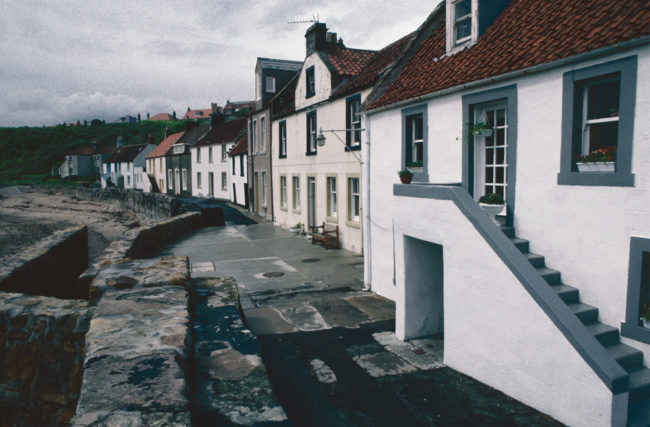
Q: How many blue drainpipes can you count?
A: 0